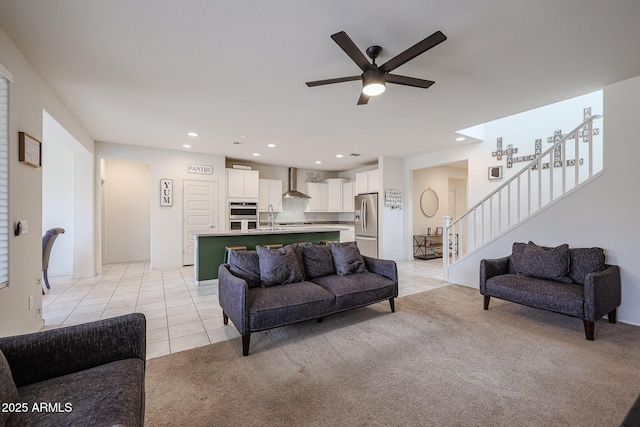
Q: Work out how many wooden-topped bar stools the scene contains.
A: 4